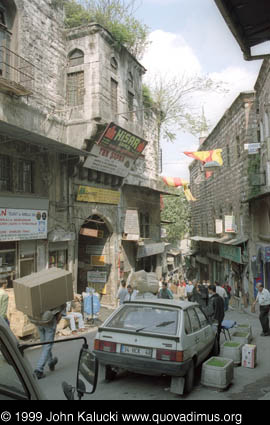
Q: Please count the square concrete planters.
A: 4